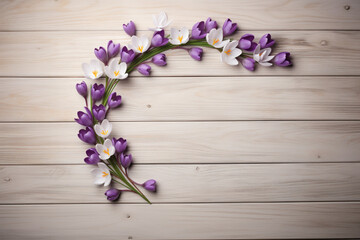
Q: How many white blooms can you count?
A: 11